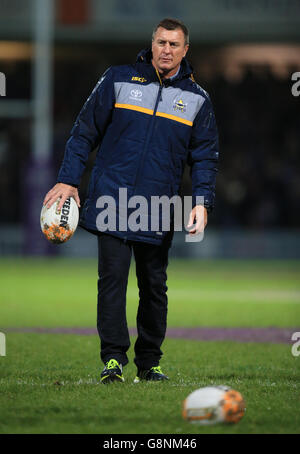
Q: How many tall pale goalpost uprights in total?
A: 1